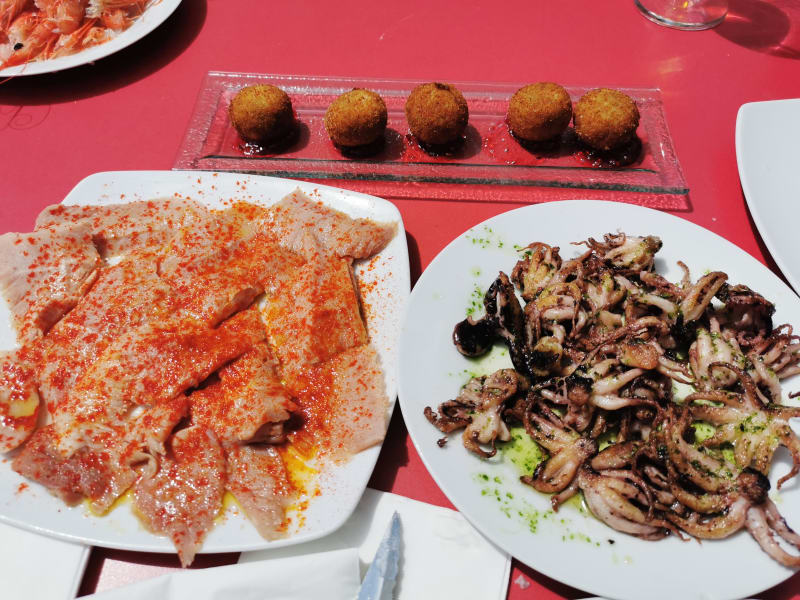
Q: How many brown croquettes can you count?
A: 5